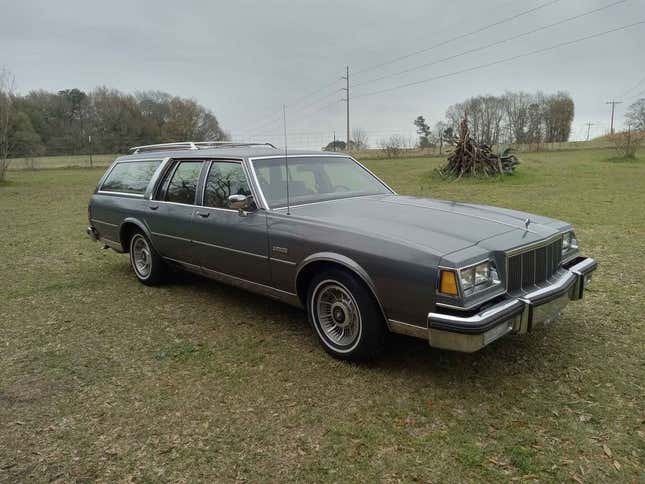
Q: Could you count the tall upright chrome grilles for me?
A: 1